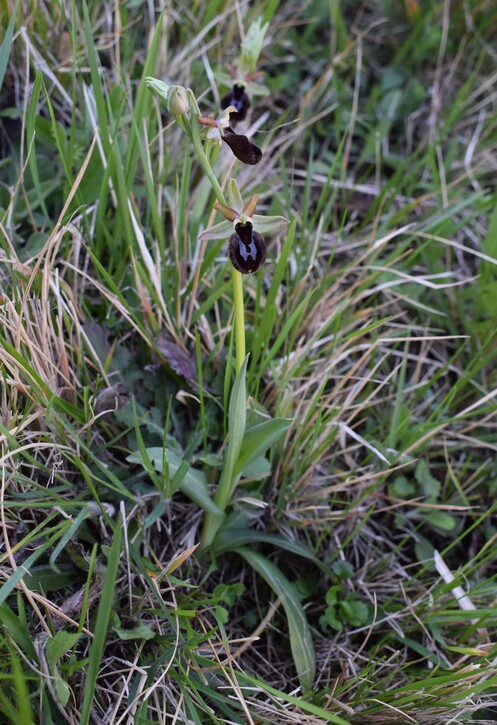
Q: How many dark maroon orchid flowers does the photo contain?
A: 3